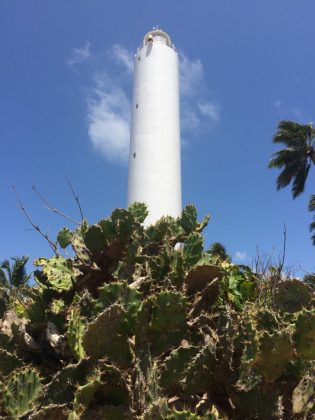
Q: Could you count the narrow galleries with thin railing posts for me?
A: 1